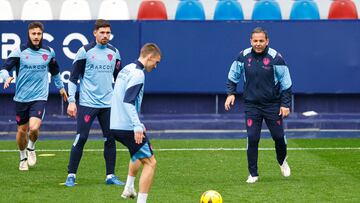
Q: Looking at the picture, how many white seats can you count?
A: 4